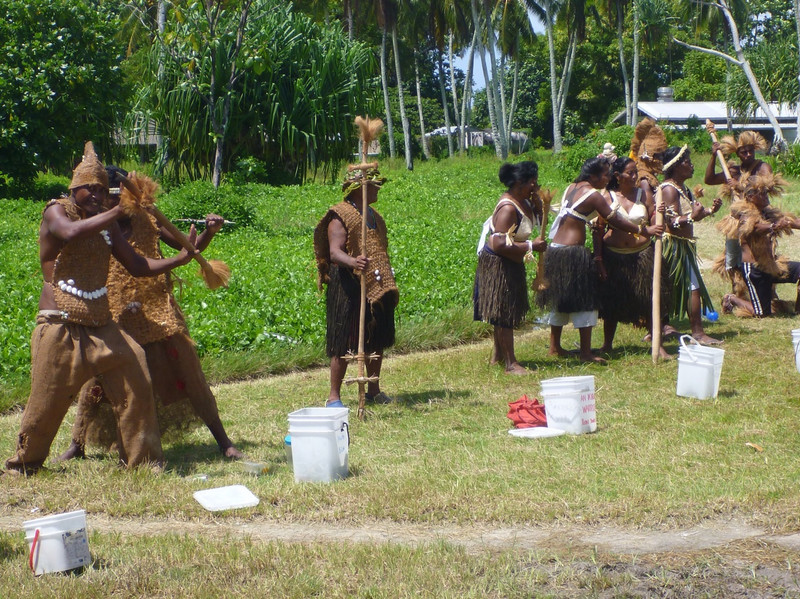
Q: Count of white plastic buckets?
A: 5